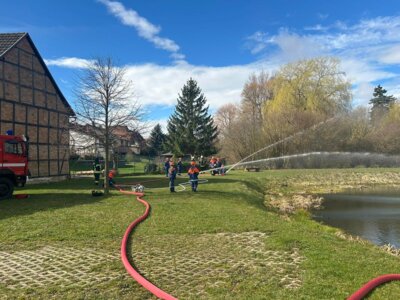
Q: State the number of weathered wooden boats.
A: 0